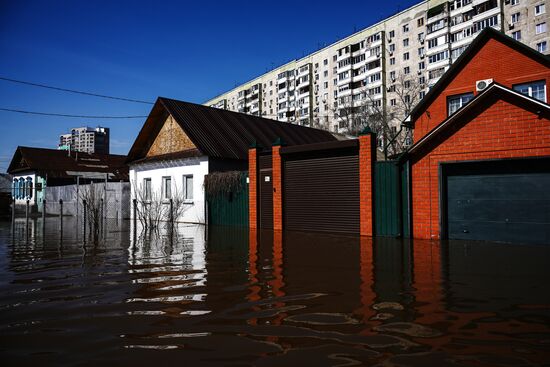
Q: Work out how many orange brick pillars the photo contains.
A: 3